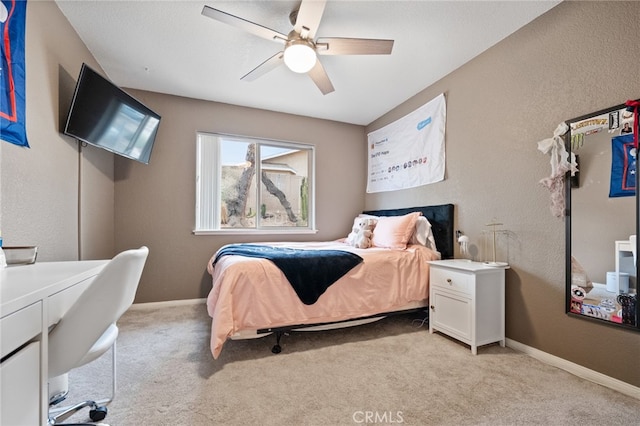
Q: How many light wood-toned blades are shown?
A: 5